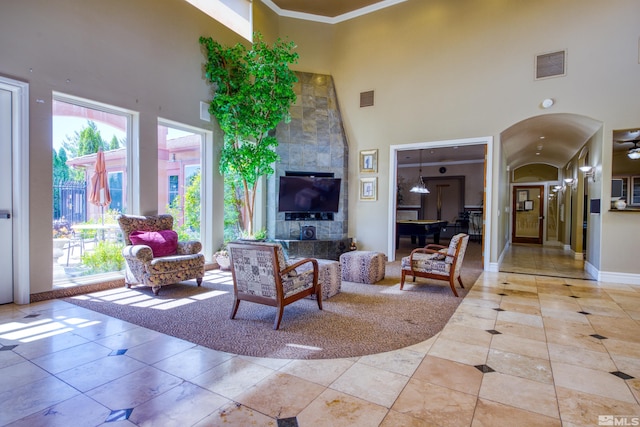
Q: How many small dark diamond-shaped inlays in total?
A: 15